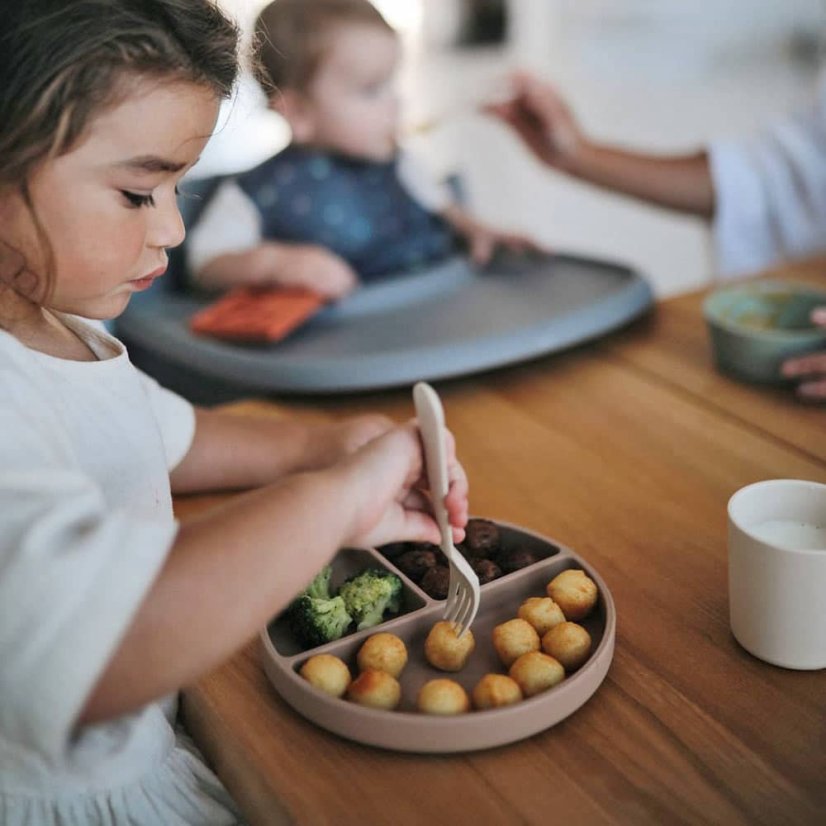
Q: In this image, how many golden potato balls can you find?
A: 11